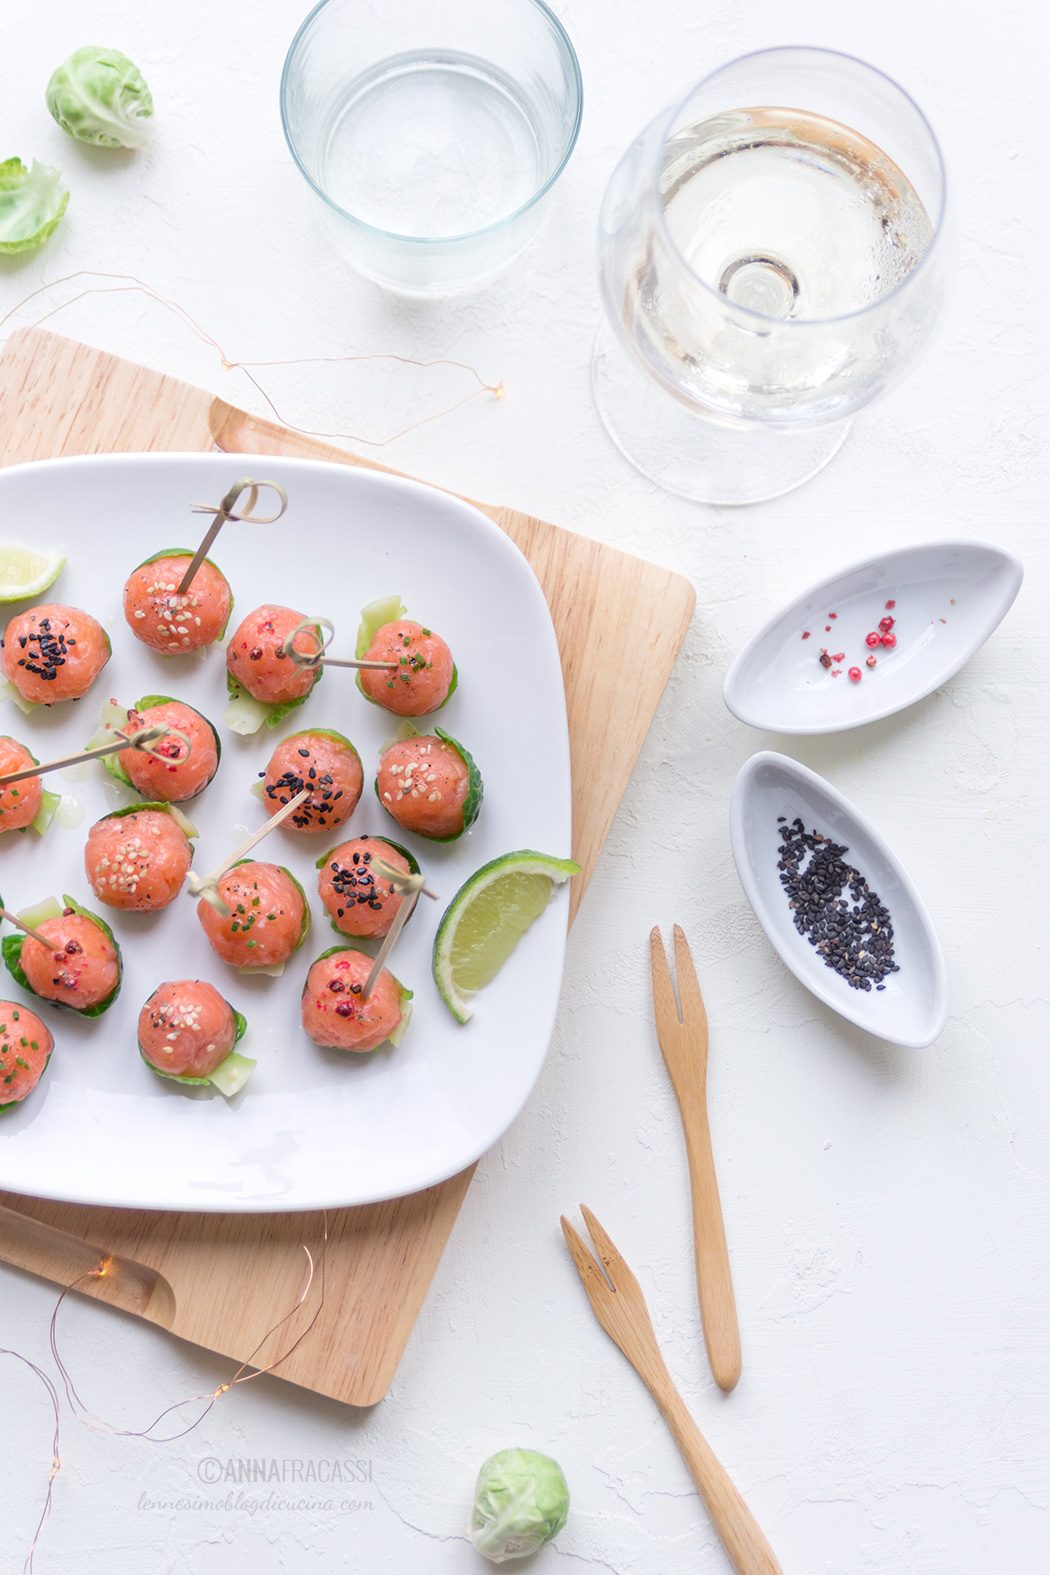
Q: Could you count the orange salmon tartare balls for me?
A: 15